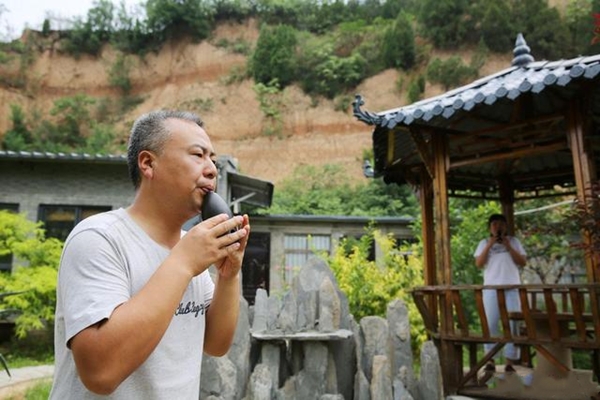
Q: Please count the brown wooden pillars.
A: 4